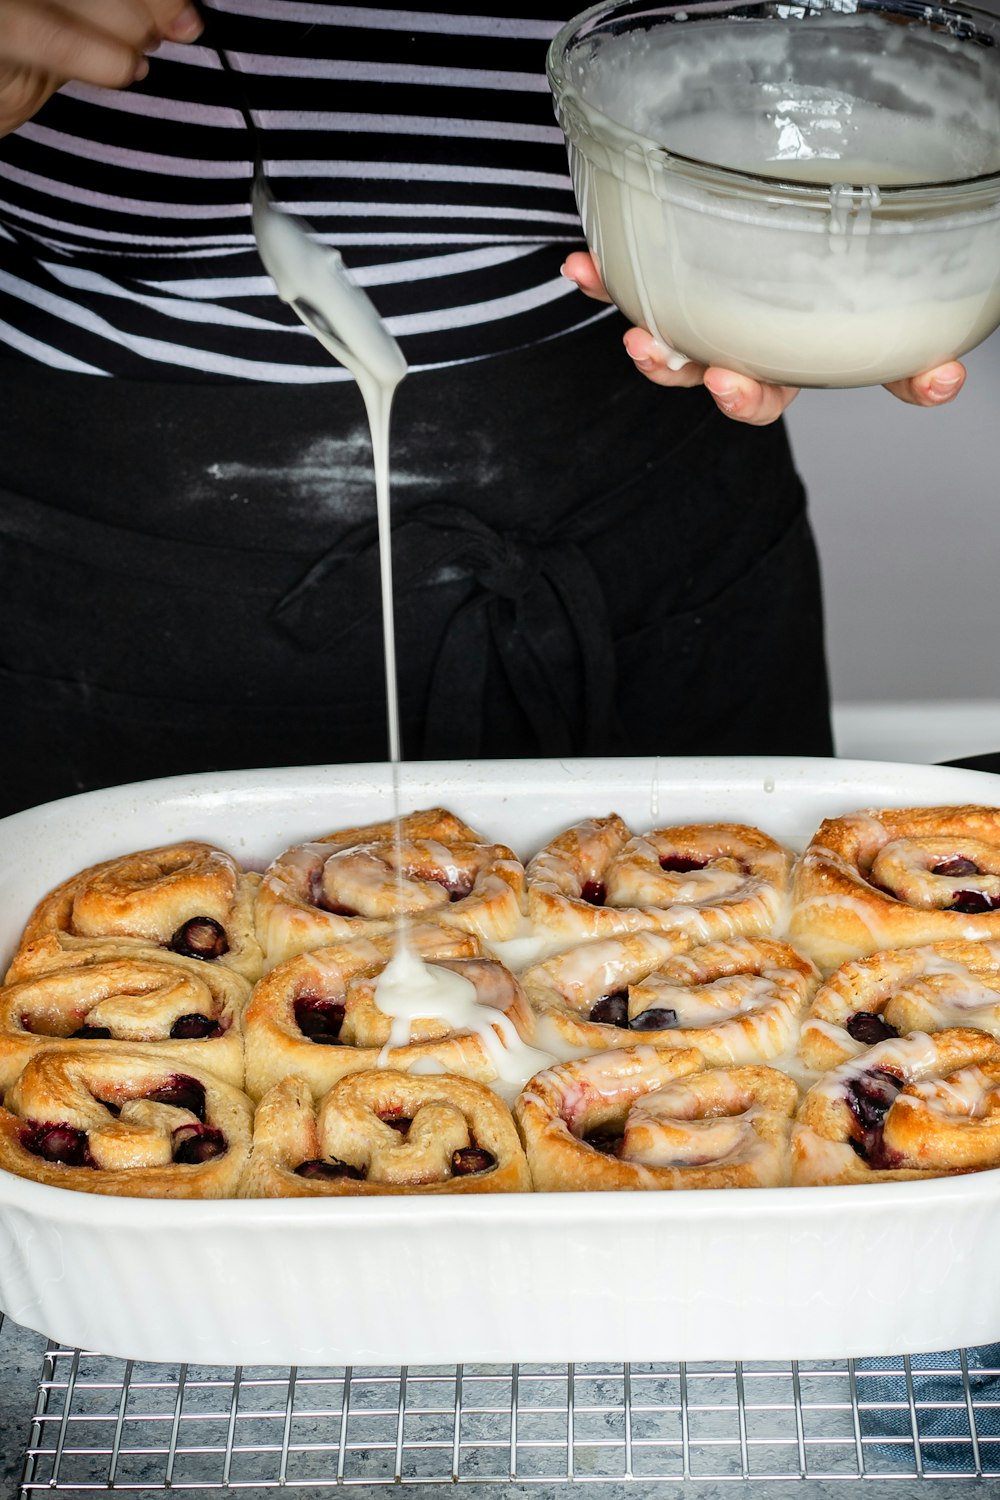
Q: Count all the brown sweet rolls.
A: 12